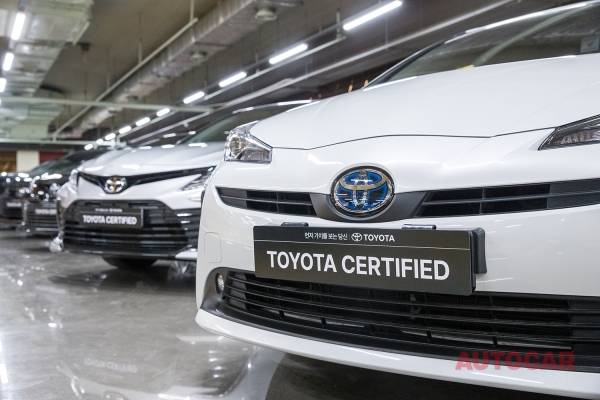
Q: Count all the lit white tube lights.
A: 13